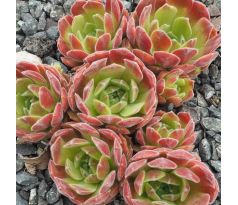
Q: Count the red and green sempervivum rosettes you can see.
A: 8